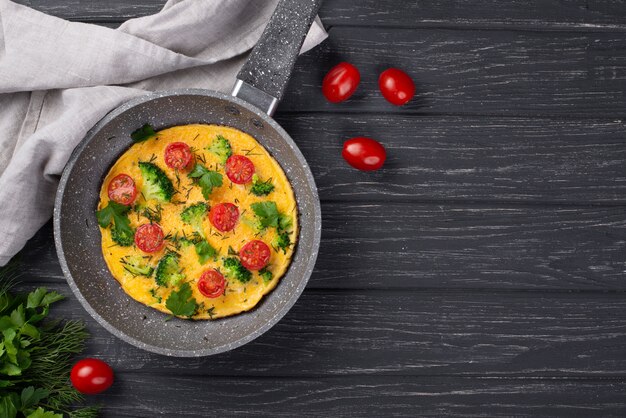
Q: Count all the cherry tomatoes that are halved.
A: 7